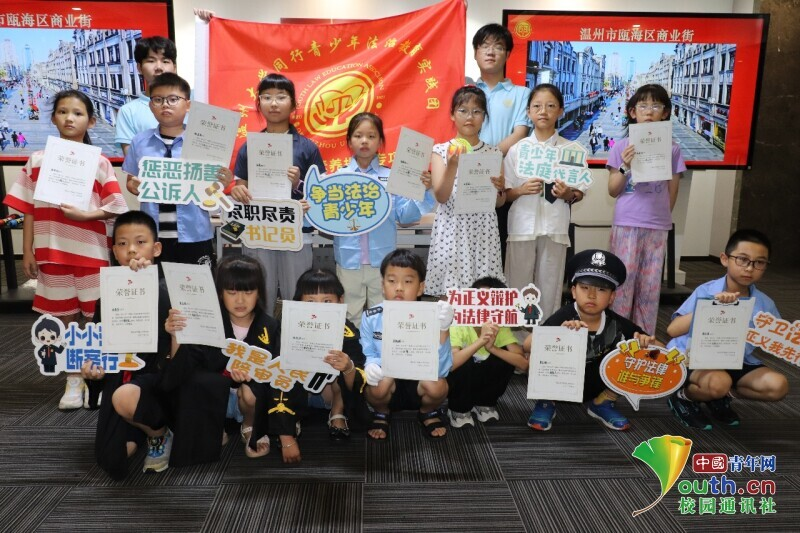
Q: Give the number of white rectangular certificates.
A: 12